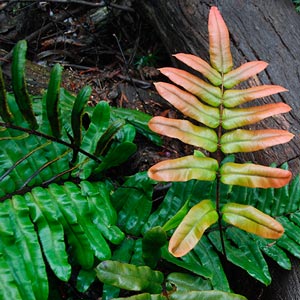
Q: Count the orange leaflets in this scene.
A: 13